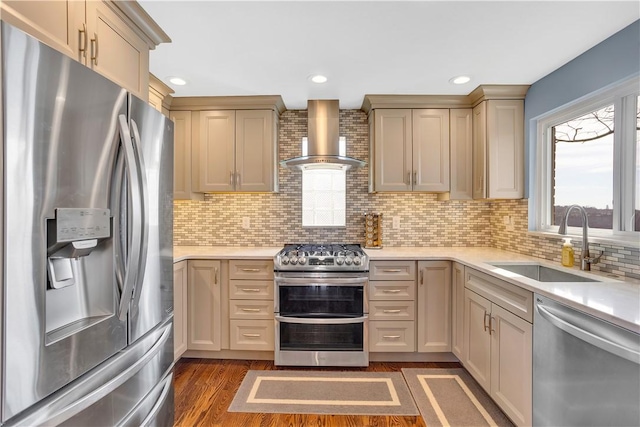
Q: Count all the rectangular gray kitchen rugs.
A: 2